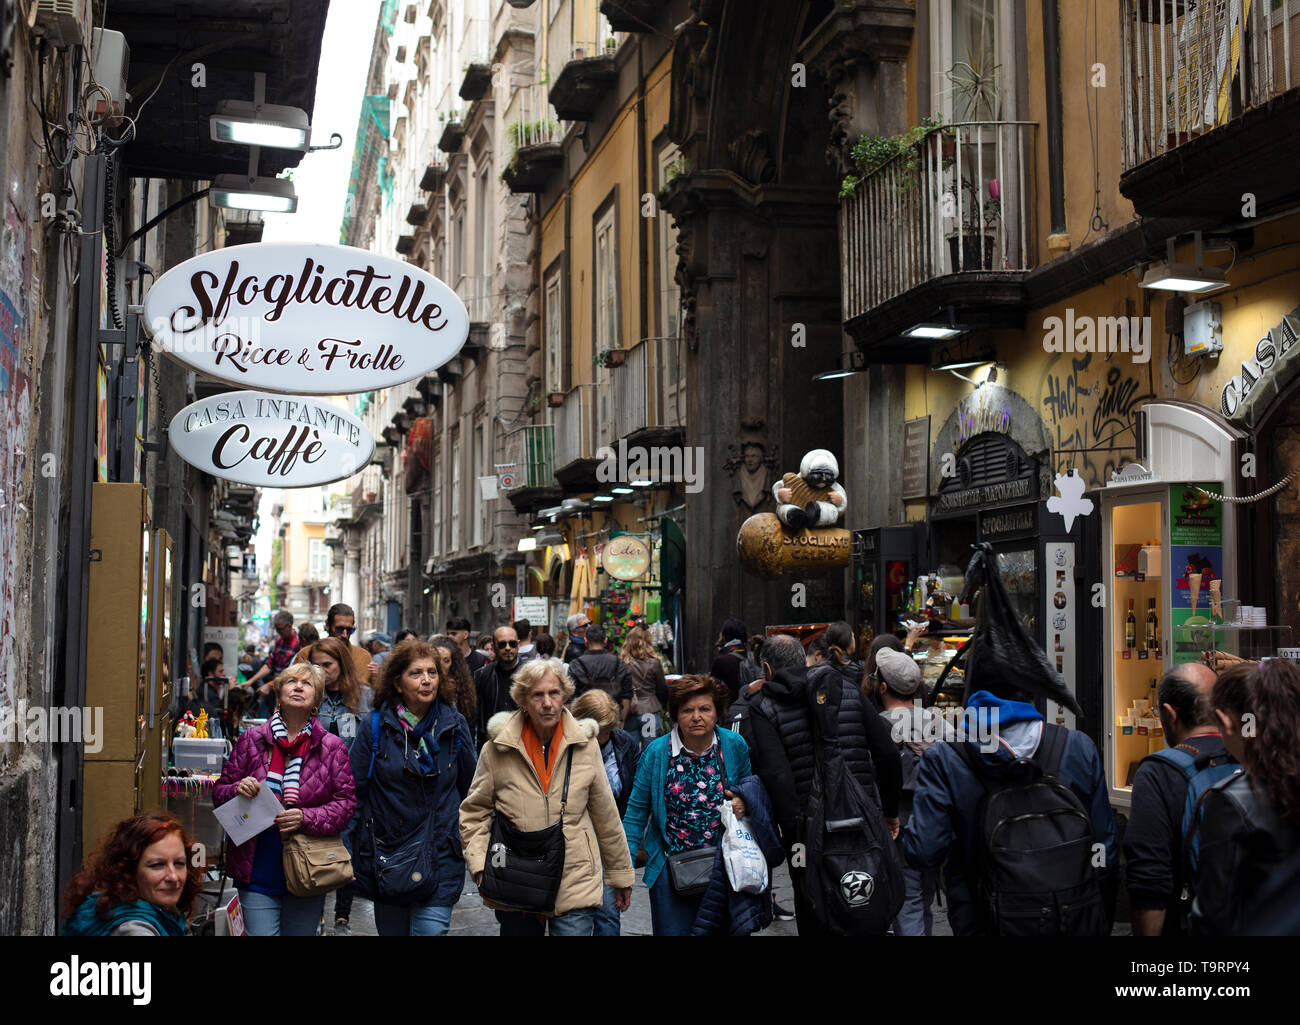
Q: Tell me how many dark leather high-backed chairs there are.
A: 0